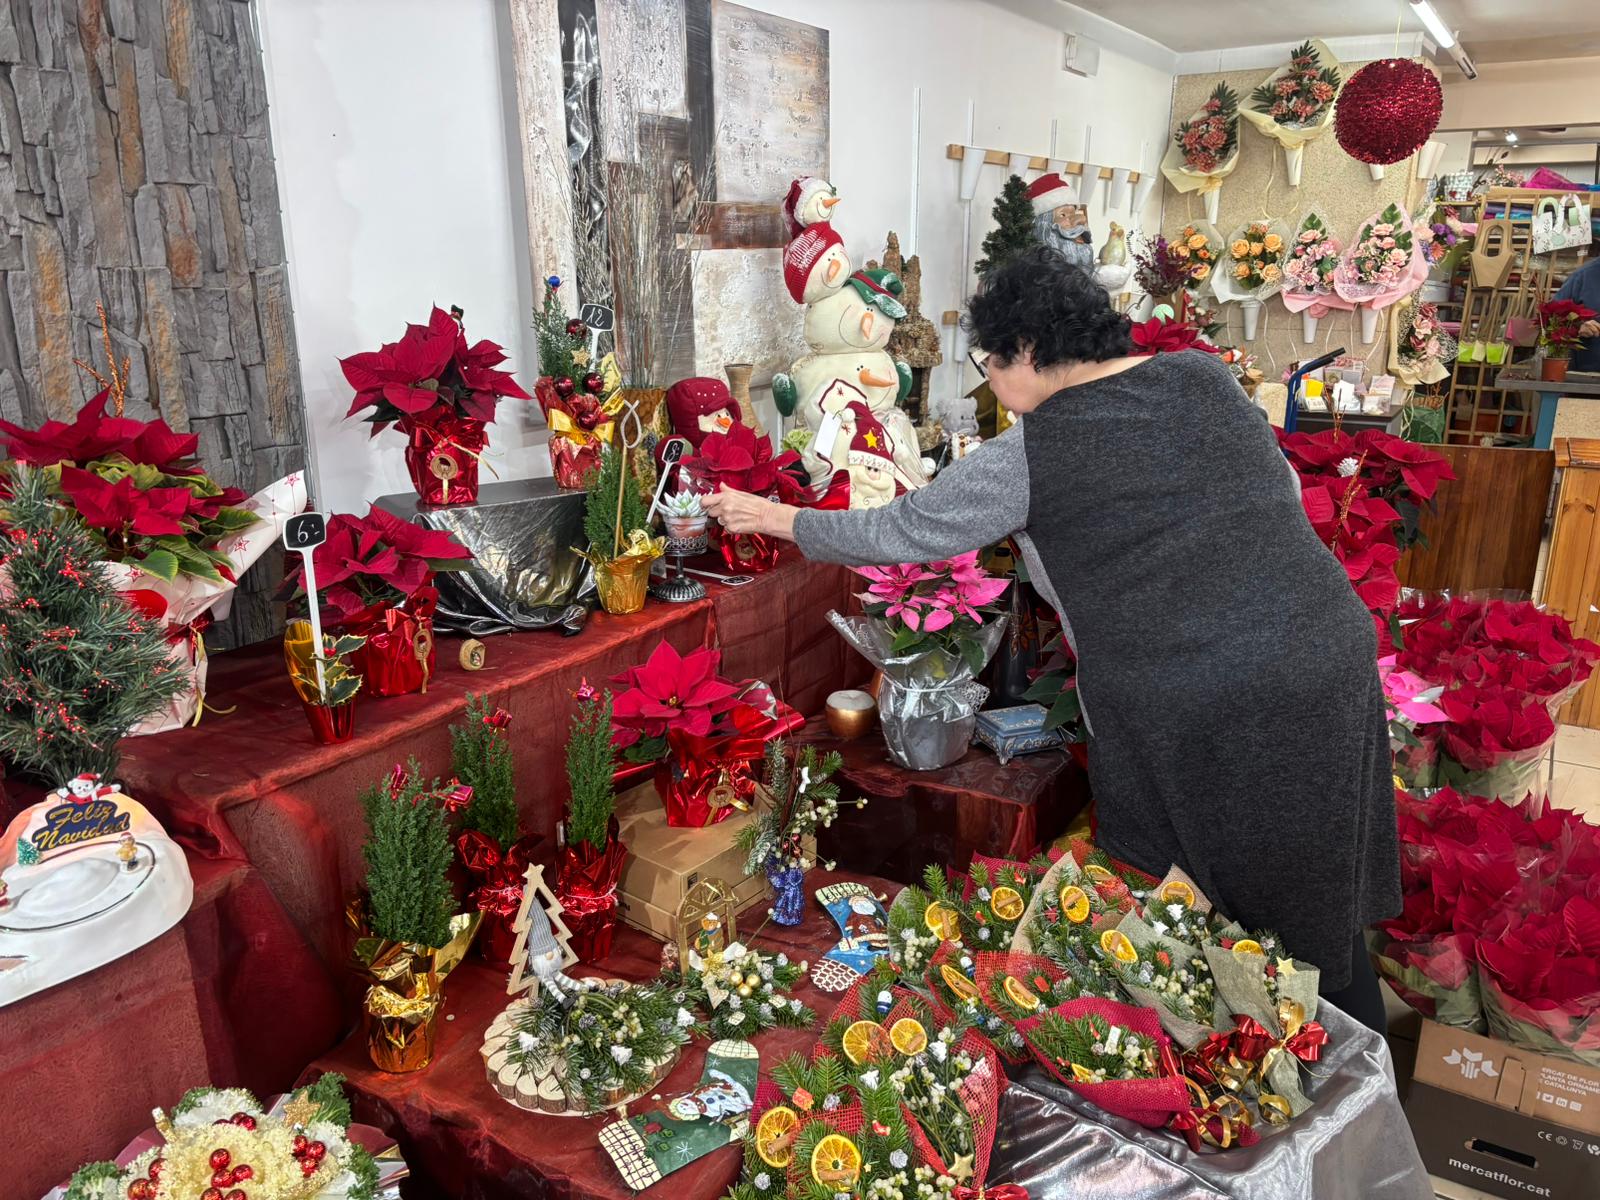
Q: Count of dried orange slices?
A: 14